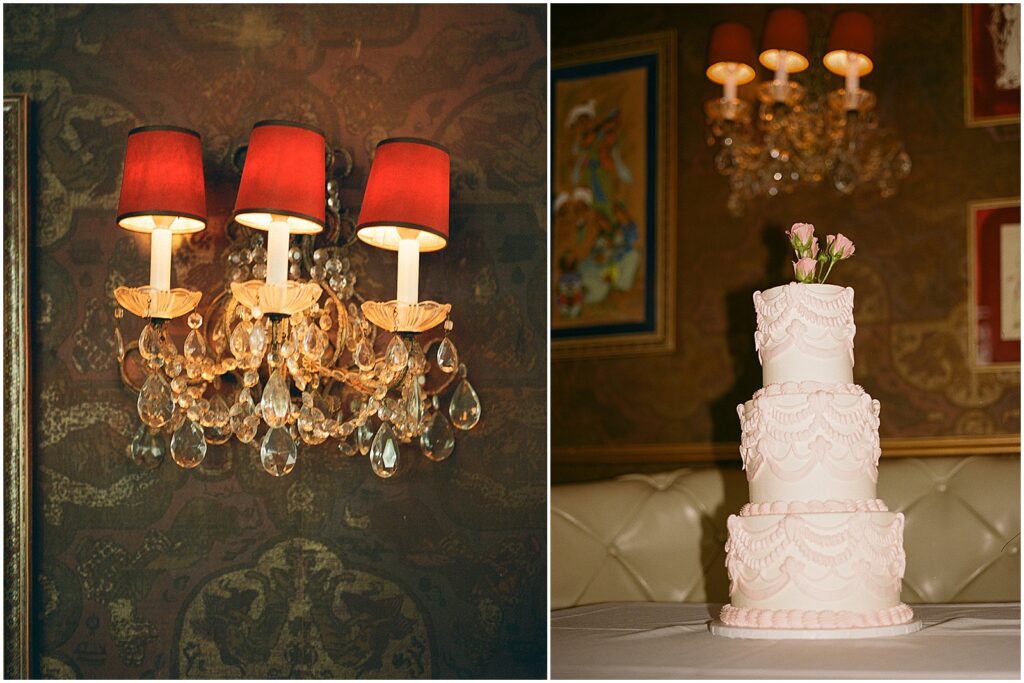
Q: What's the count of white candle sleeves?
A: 6